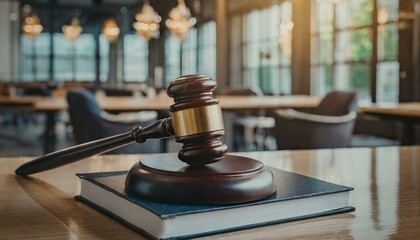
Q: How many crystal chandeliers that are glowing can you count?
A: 5